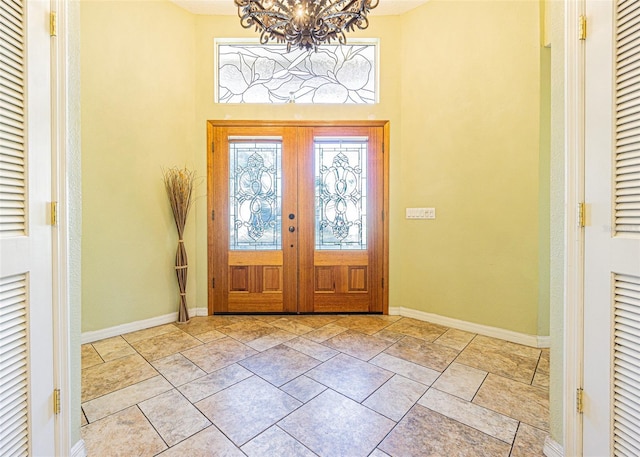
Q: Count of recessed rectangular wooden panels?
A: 4